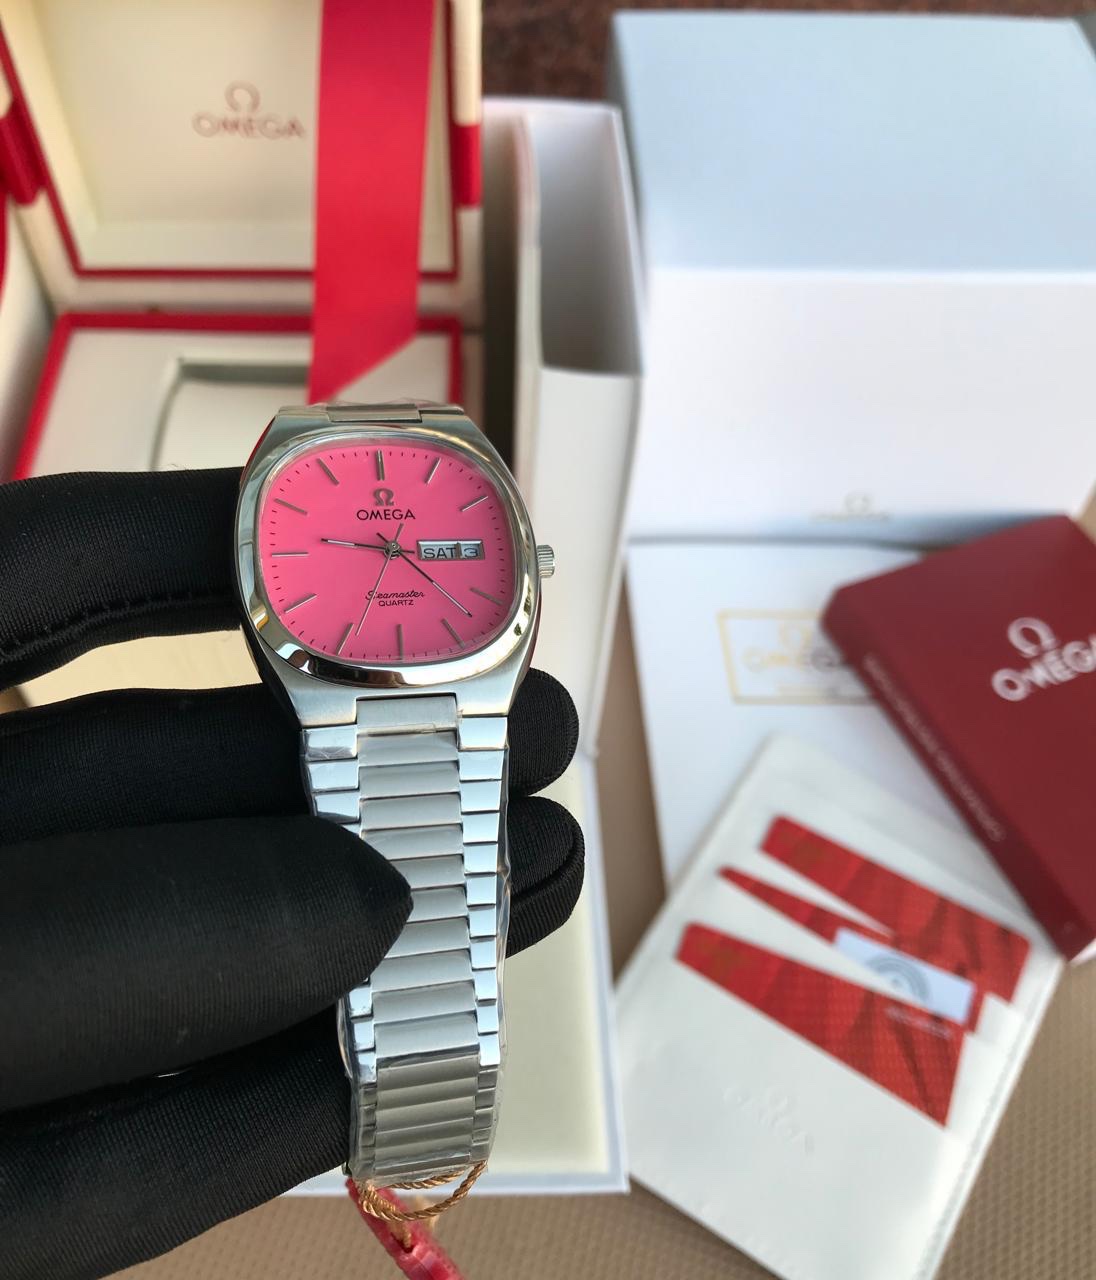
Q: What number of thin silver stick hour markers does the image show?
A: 11